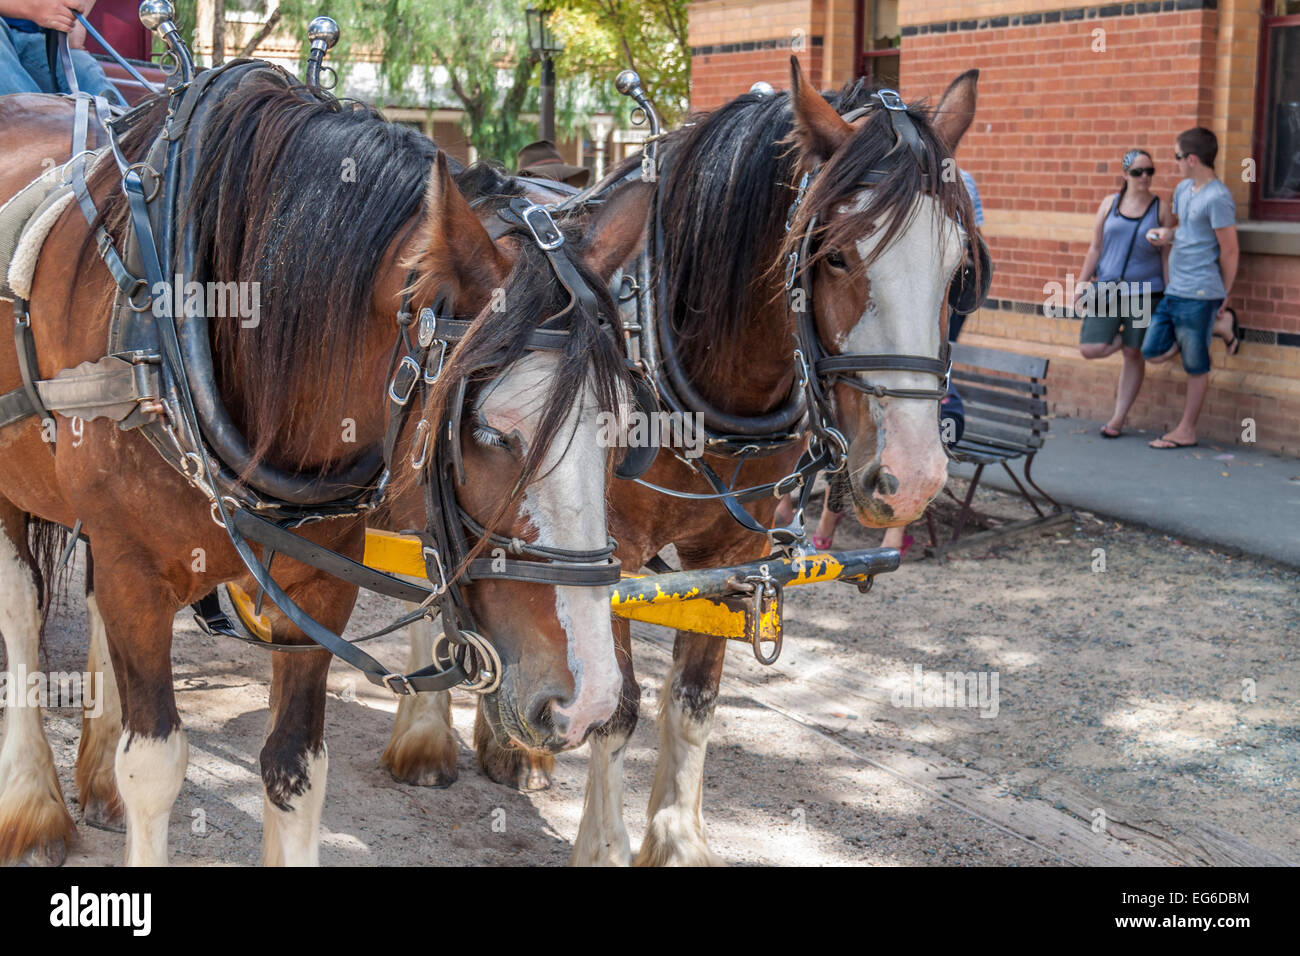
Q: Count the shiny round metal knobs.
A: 4